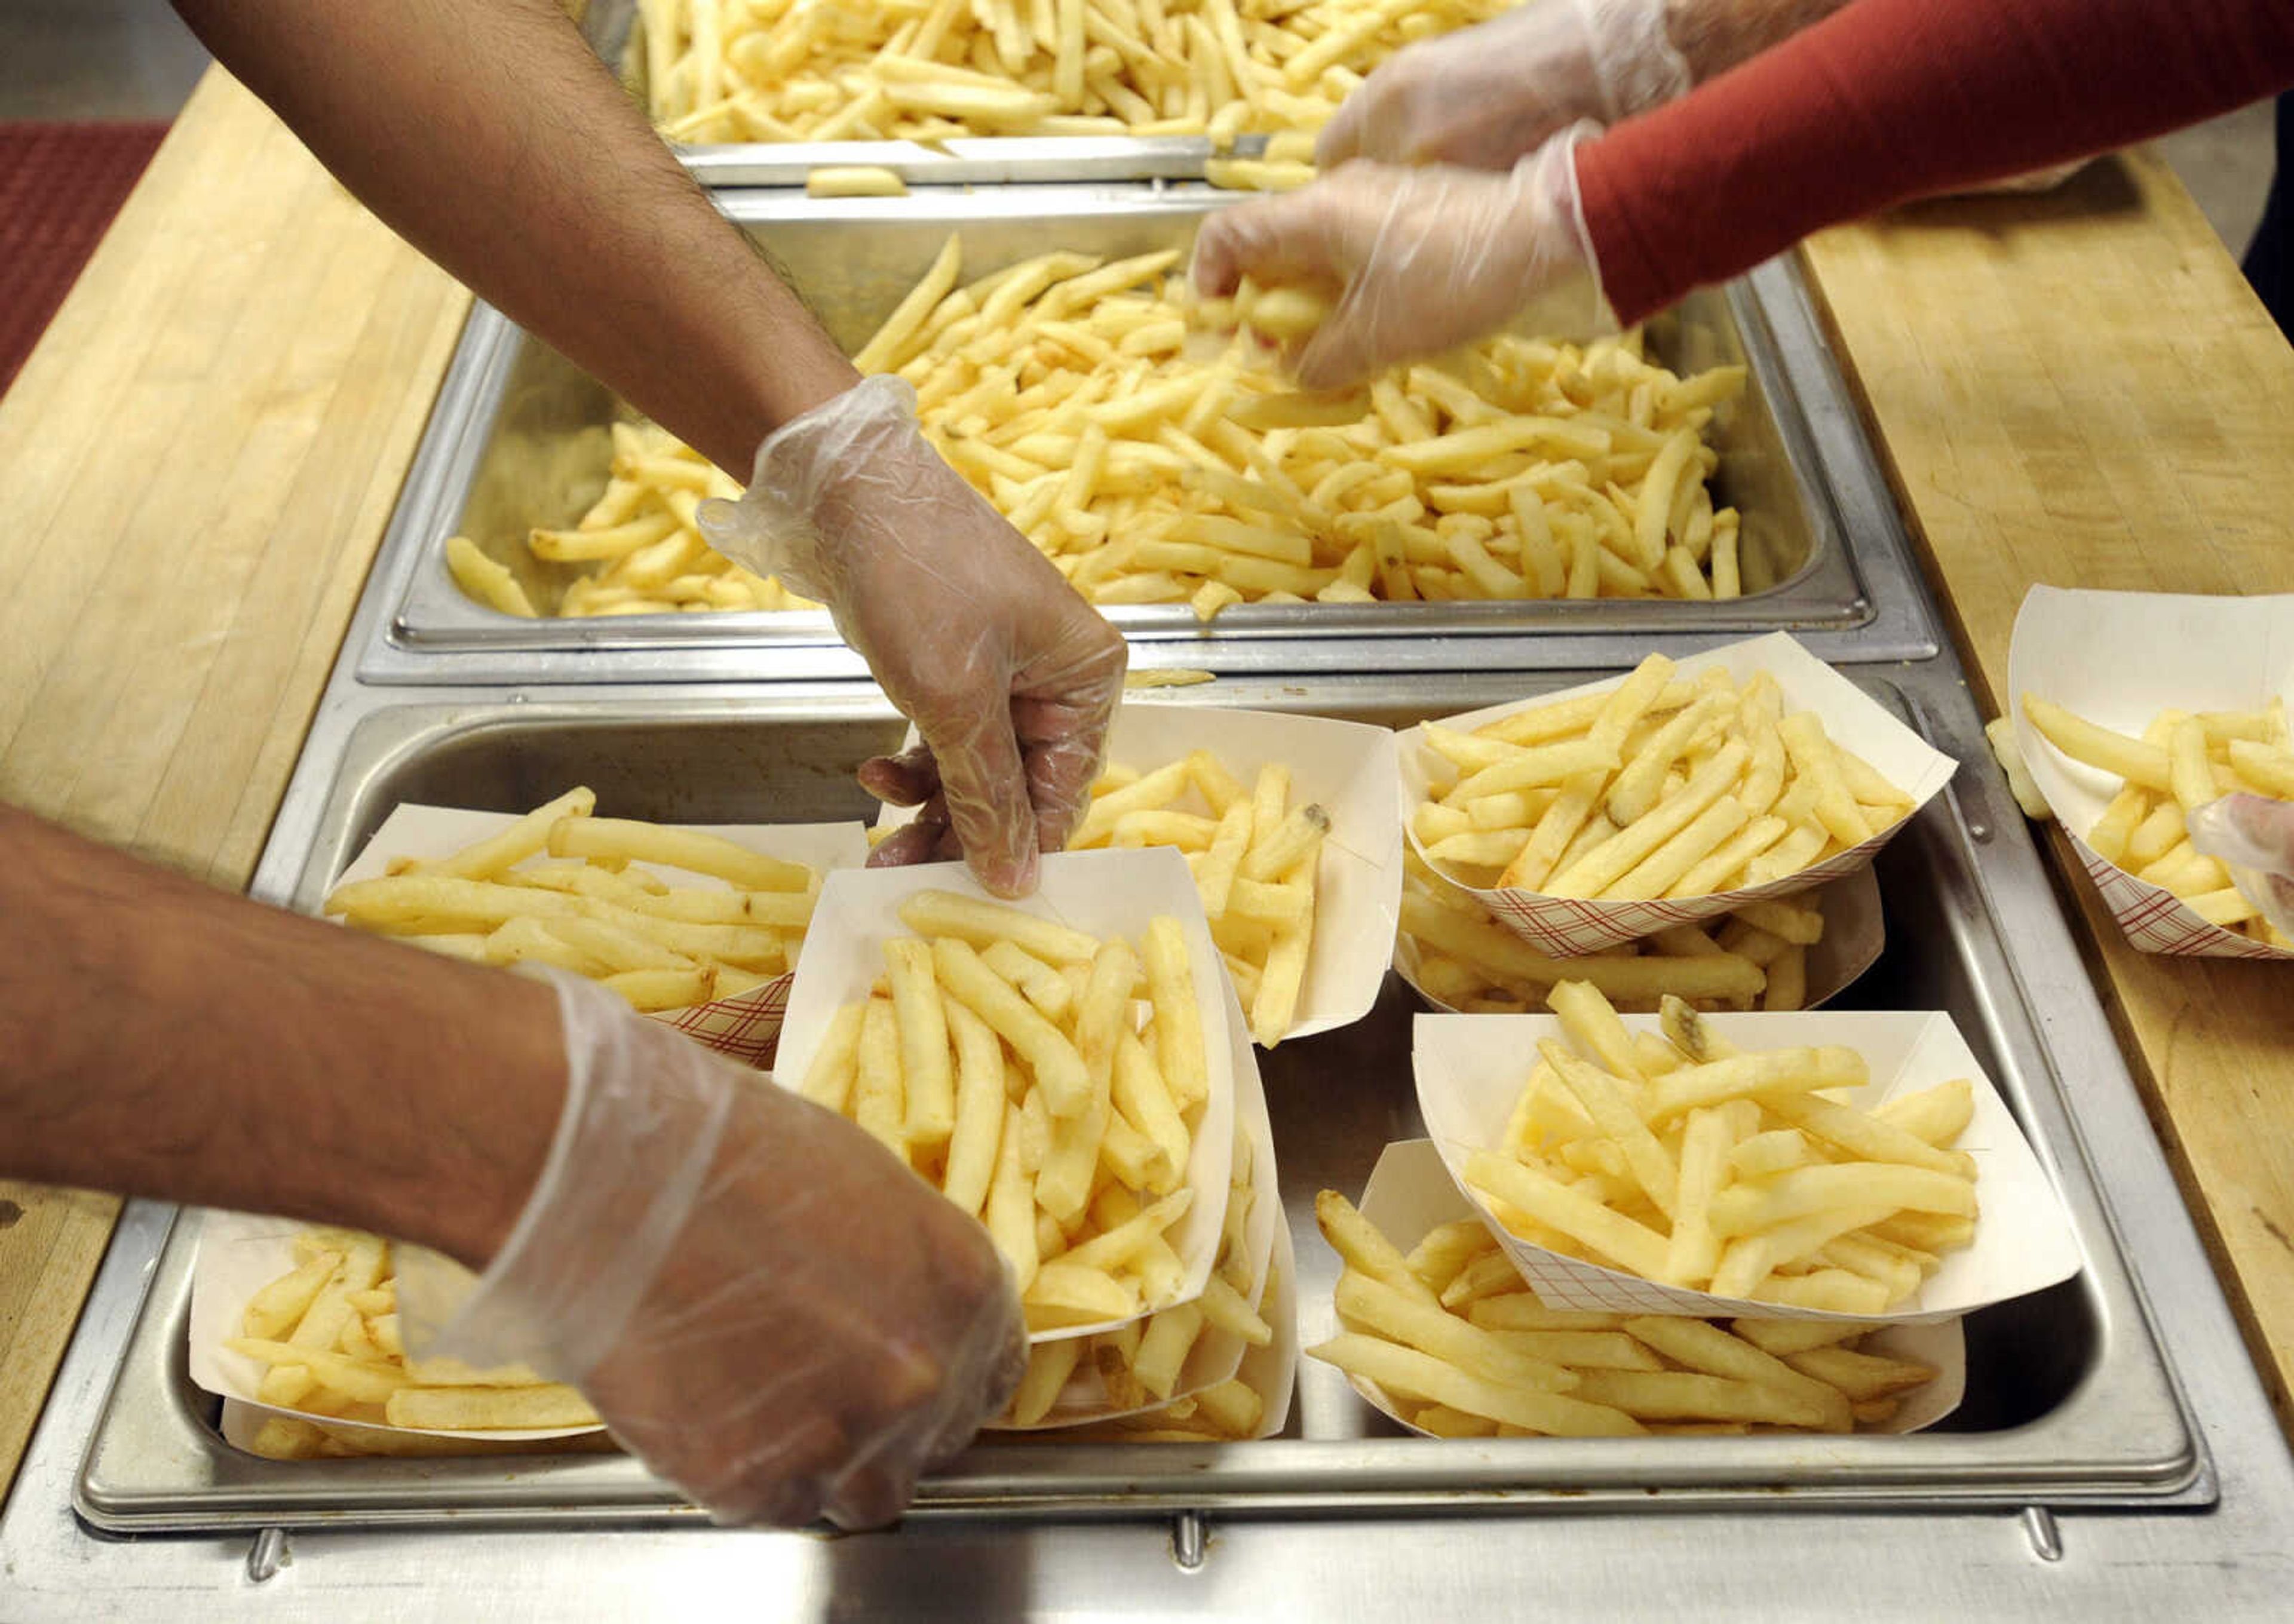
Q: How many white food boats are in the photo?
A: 12